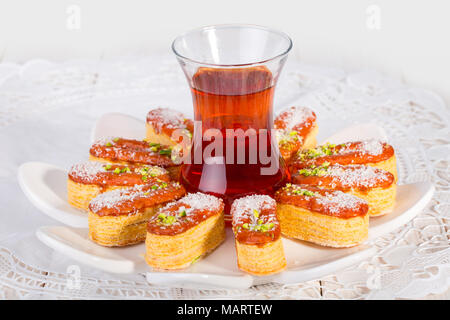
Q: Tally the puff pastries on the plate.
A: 10